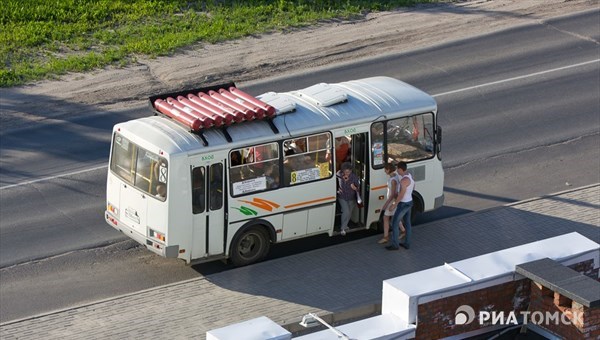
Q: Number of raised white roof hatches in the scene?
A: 2